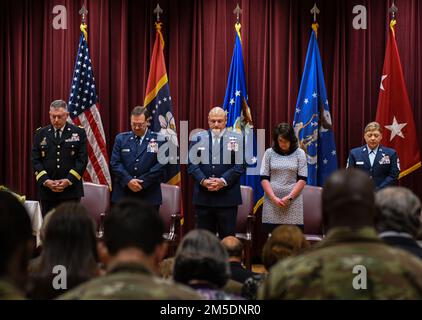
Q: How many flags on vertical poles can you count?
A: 5